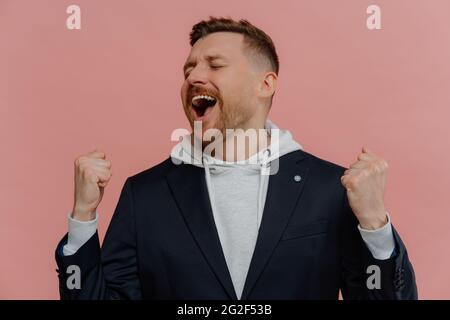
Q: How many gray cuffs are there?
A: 2